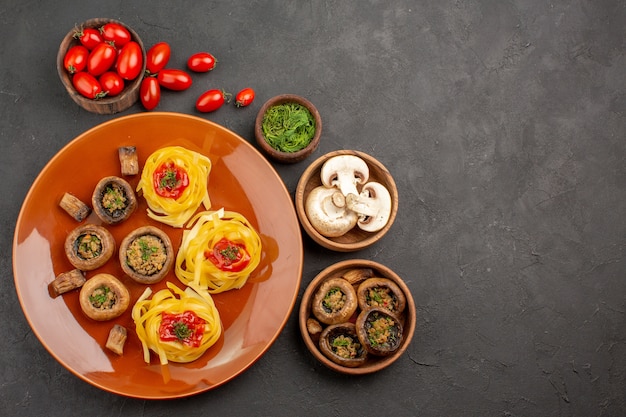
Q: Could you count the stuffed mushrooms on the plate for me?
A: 4